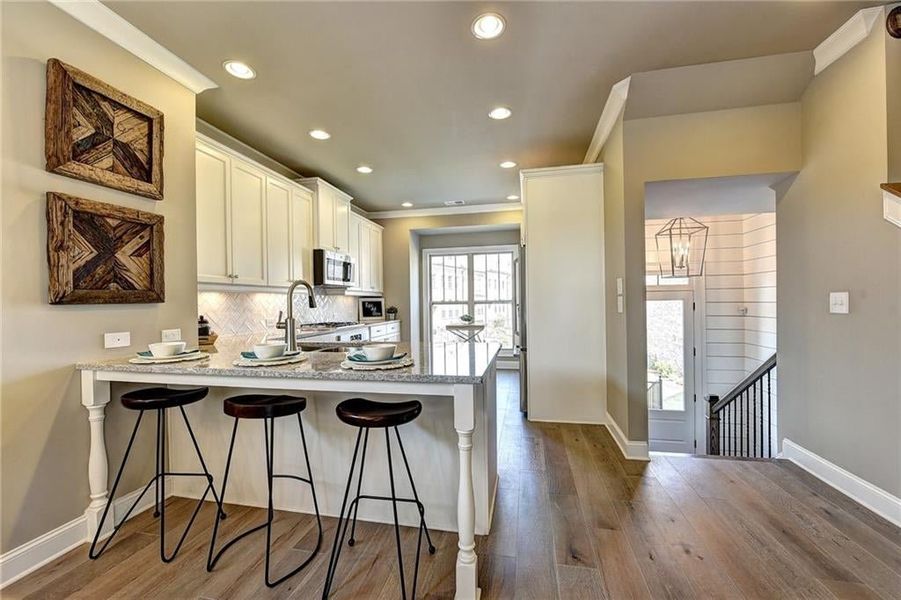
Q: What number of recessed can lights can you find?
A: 8